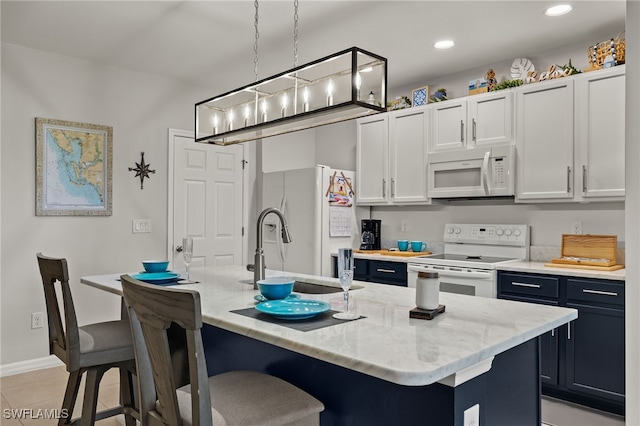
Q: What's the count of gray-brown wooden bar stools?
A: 2